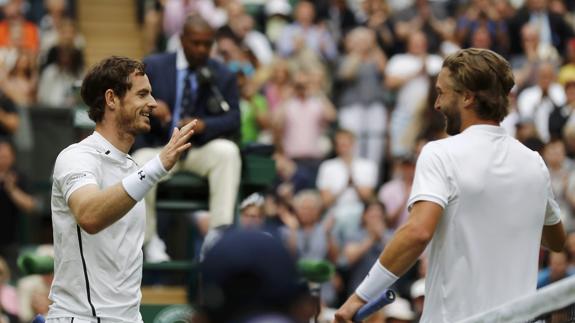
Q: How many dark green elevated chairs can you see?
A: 1